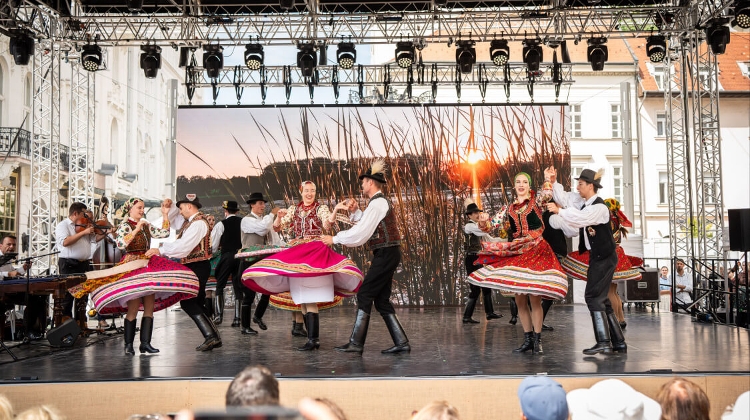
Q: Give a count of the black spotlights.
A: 15